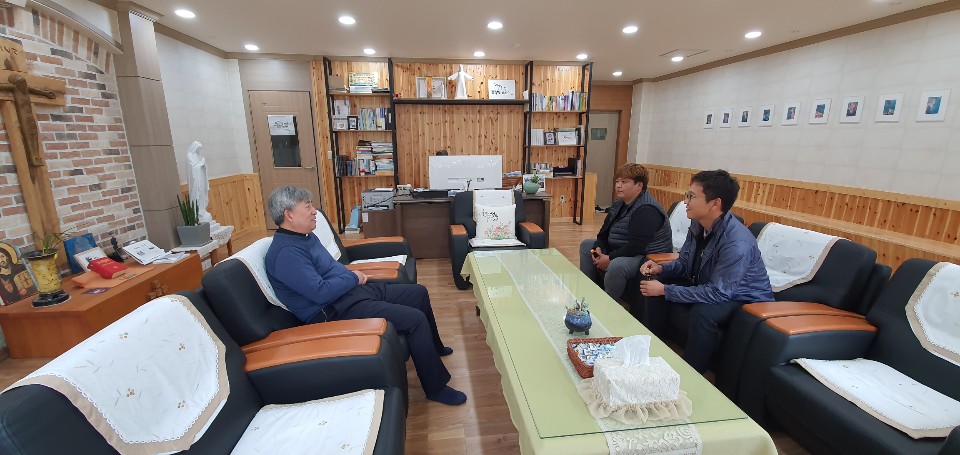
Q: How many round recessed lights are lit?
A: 11